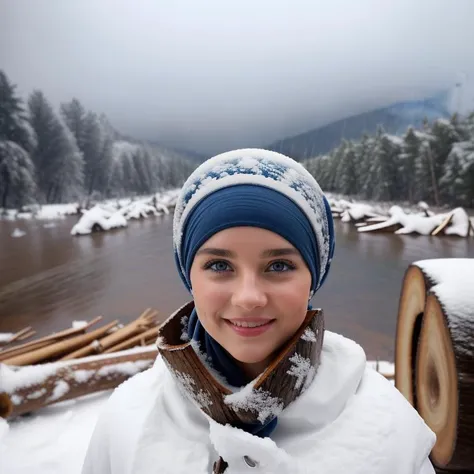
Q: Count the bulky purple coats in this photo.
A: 0